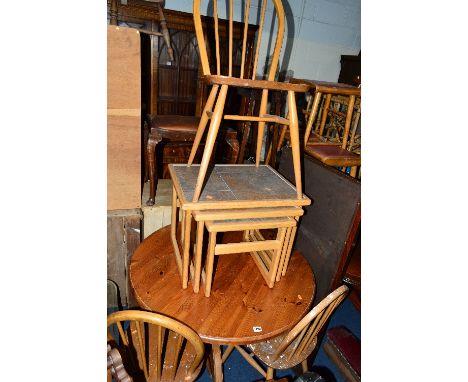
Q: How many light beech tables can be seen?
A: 3